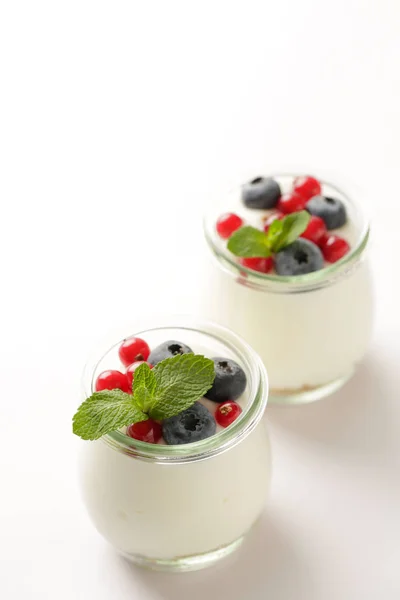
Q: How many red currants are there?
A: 12